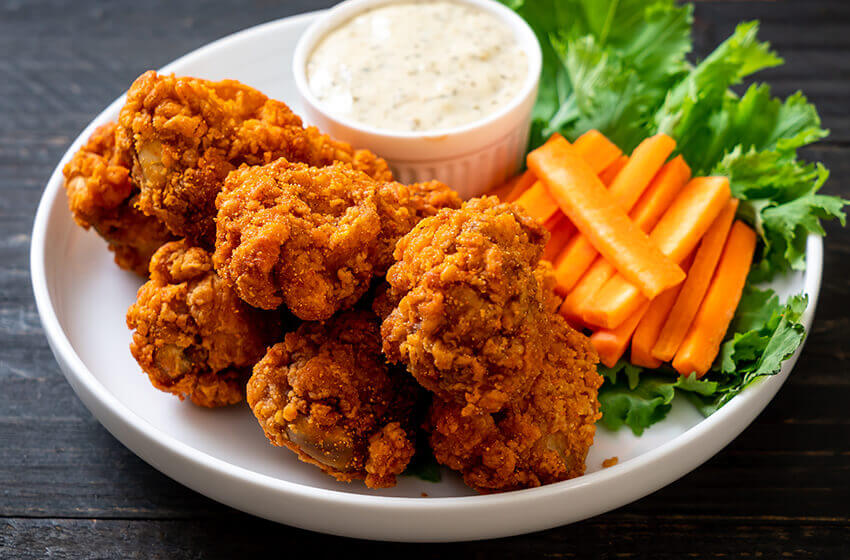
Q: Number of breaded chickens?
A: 7